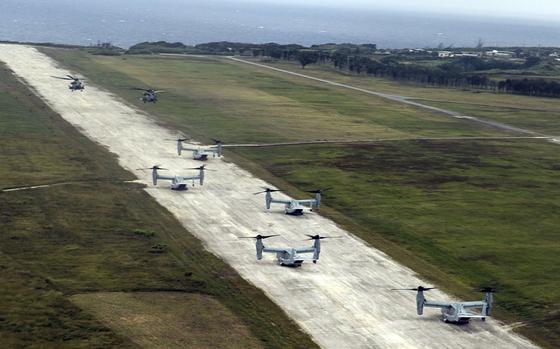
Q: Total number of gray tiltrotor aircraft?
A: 5